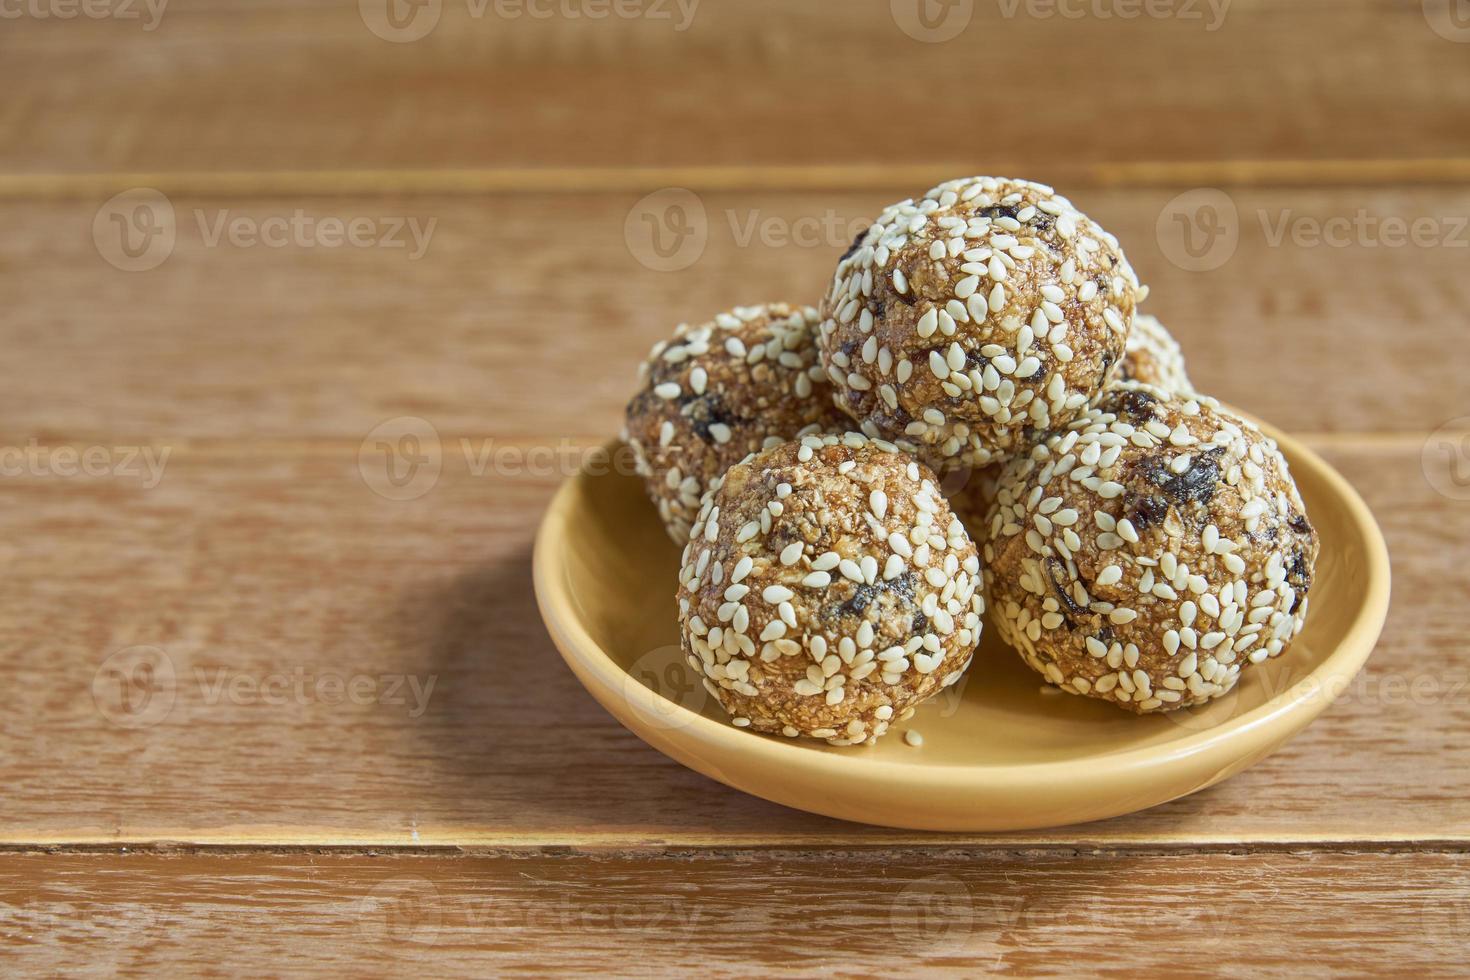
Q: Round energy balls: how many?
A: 5